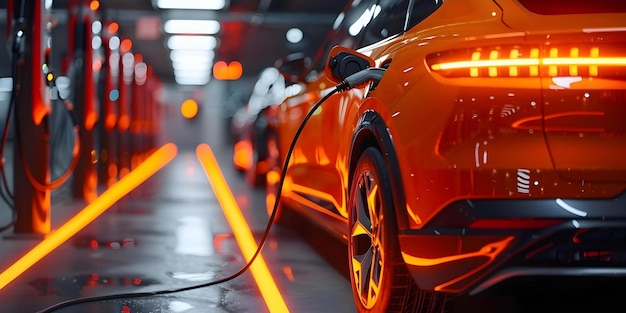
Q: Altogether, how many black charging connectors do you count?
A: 1